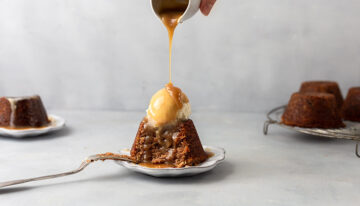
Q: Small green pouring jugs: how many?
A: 0